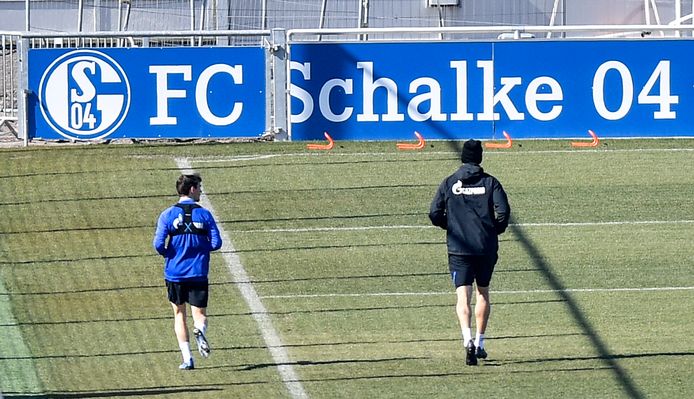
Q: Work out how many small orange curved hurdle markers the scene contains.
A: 4